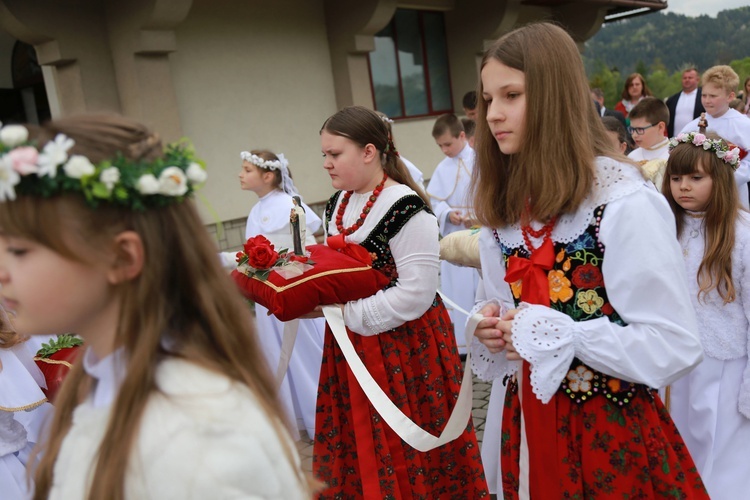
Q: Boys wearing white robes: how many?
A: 3